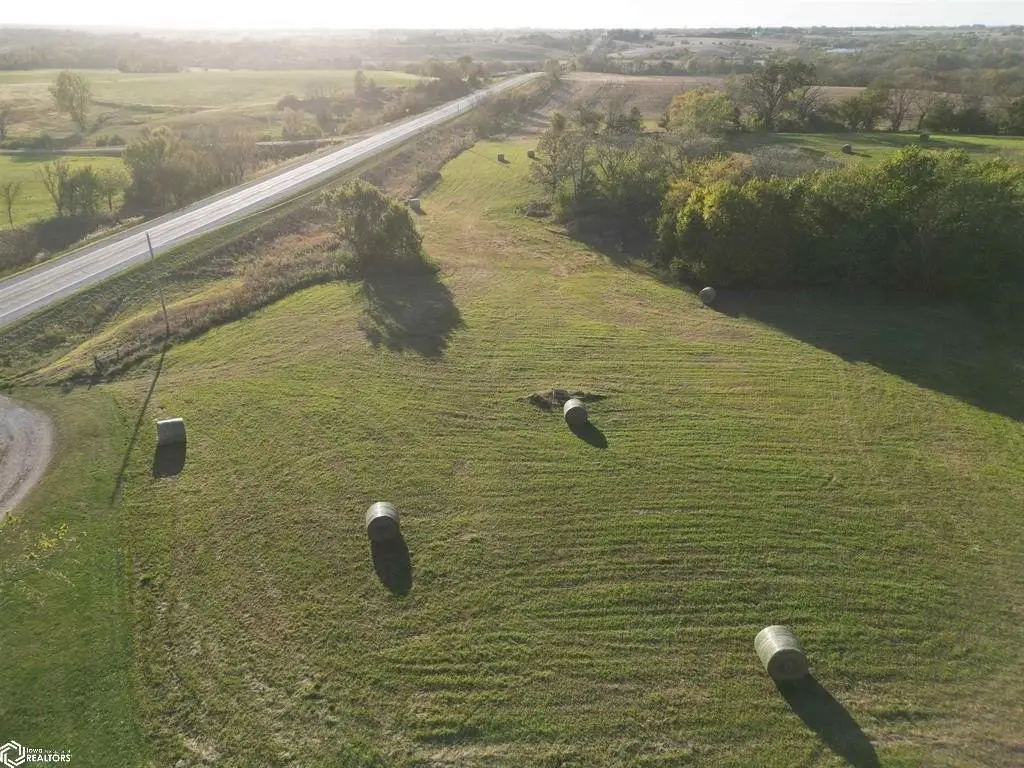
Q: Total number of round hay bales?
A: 10